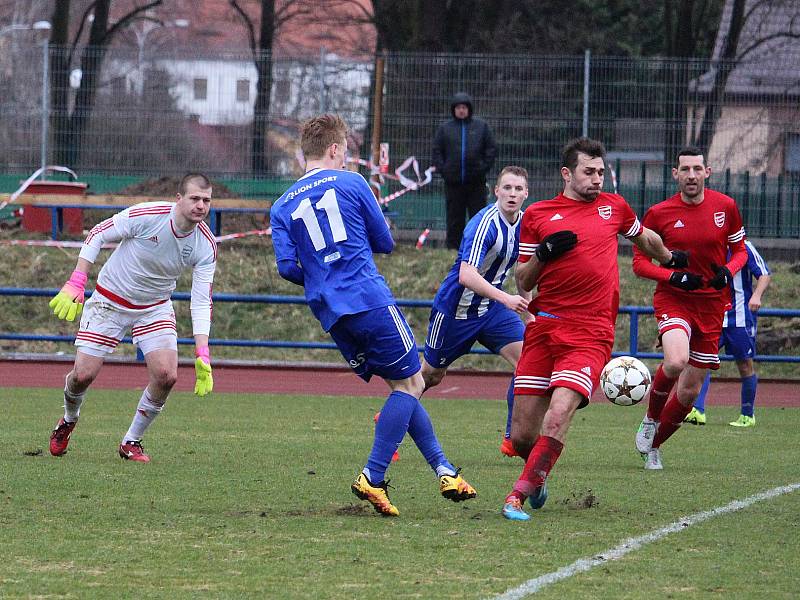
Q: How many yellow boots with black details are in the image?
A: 2